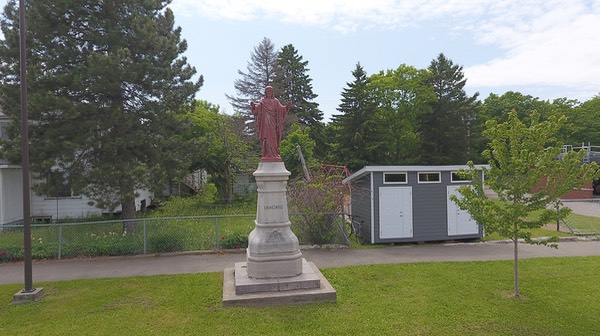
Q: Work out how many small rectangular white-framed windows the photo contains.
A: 3